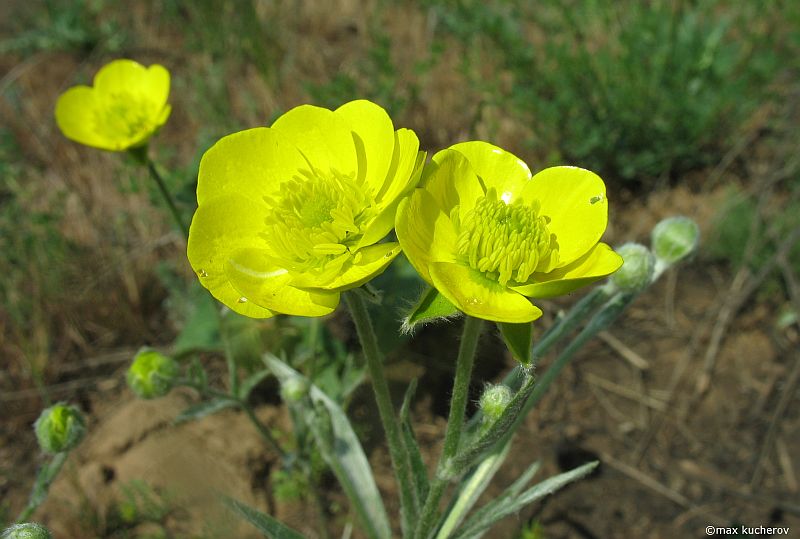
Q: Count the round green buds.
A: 7